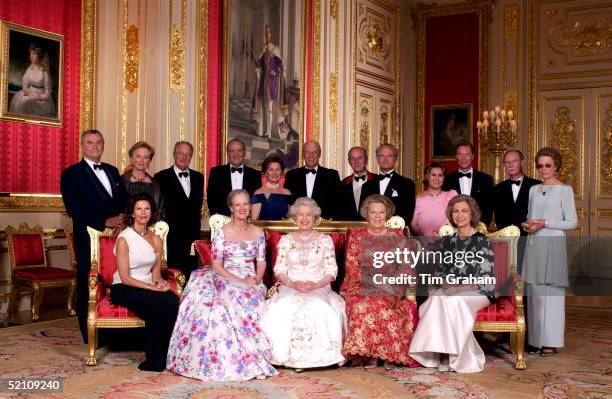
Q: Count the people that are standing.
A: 12